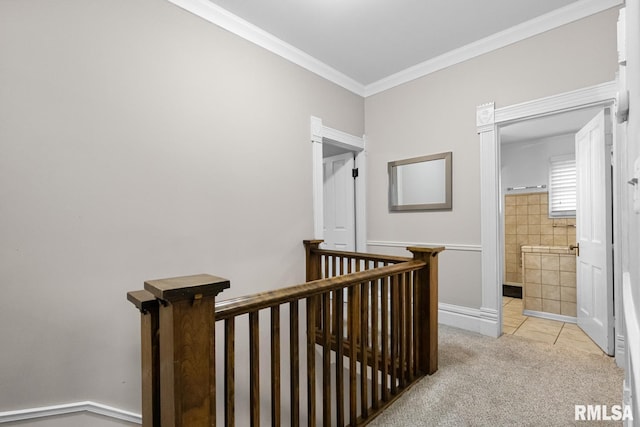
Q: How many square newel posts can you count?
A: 4